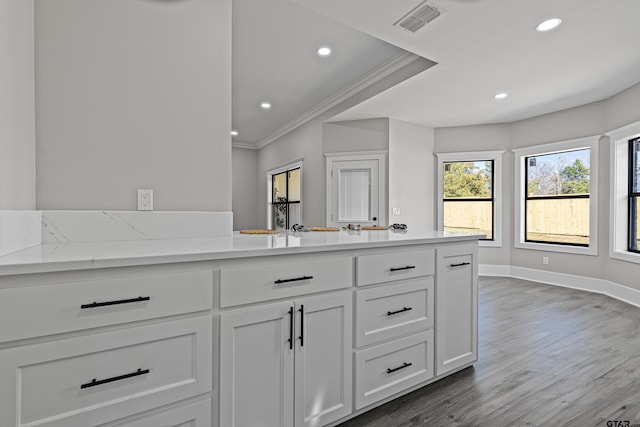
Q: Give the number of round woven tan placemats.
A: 3